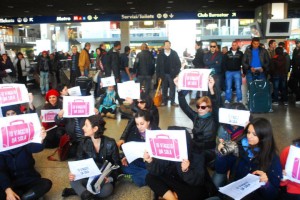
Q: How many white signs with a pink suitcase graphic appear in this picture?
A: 7